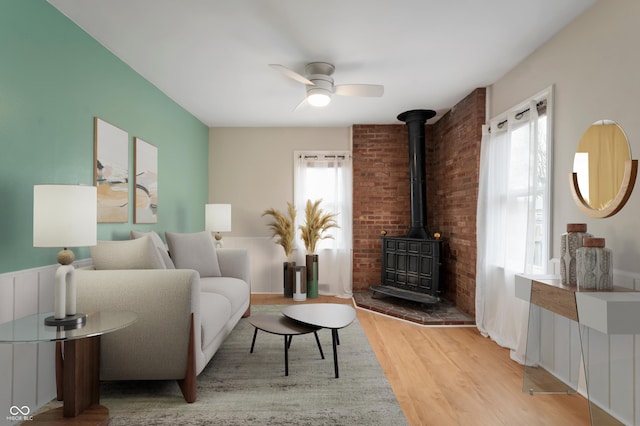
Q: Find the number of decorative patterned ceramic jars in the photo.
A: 2